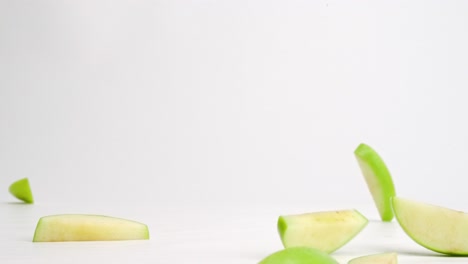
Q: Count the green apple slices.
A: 7